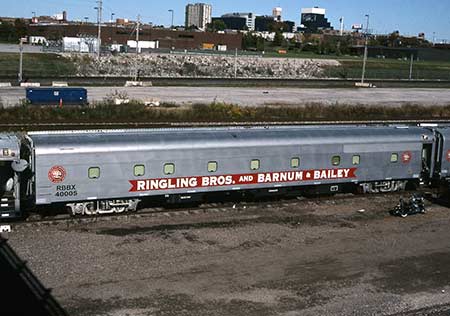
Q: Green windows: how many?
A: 9